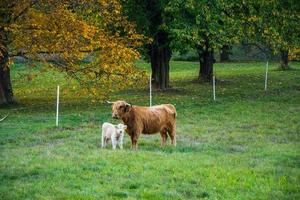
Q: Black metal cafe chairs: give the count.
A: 0